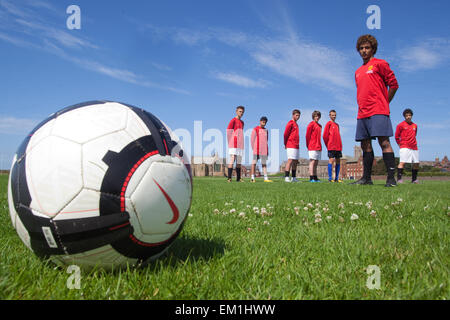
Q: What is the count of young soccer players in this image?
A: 7